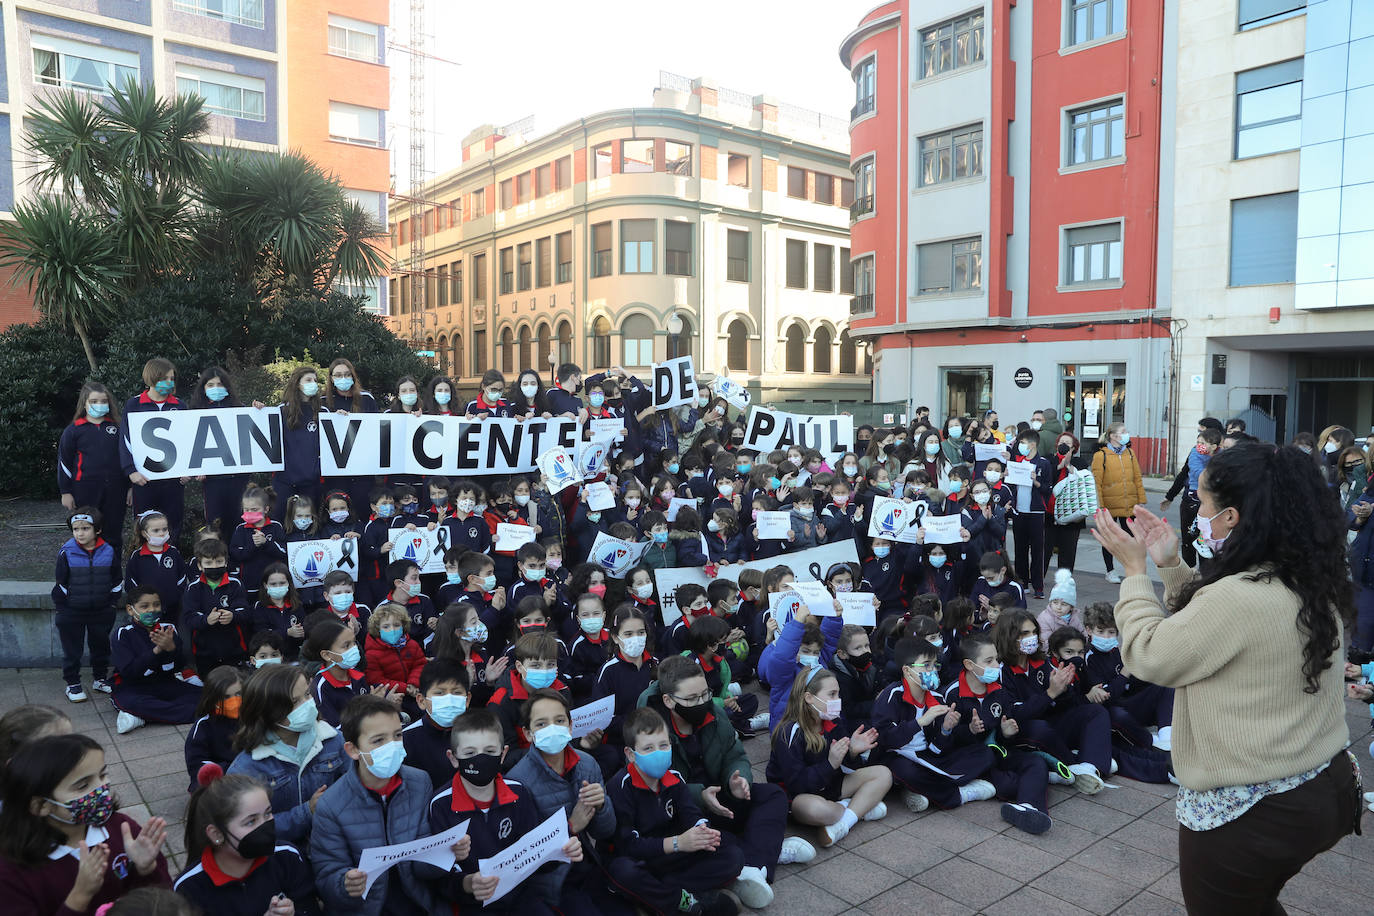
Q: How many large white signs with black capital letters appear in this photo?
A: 4